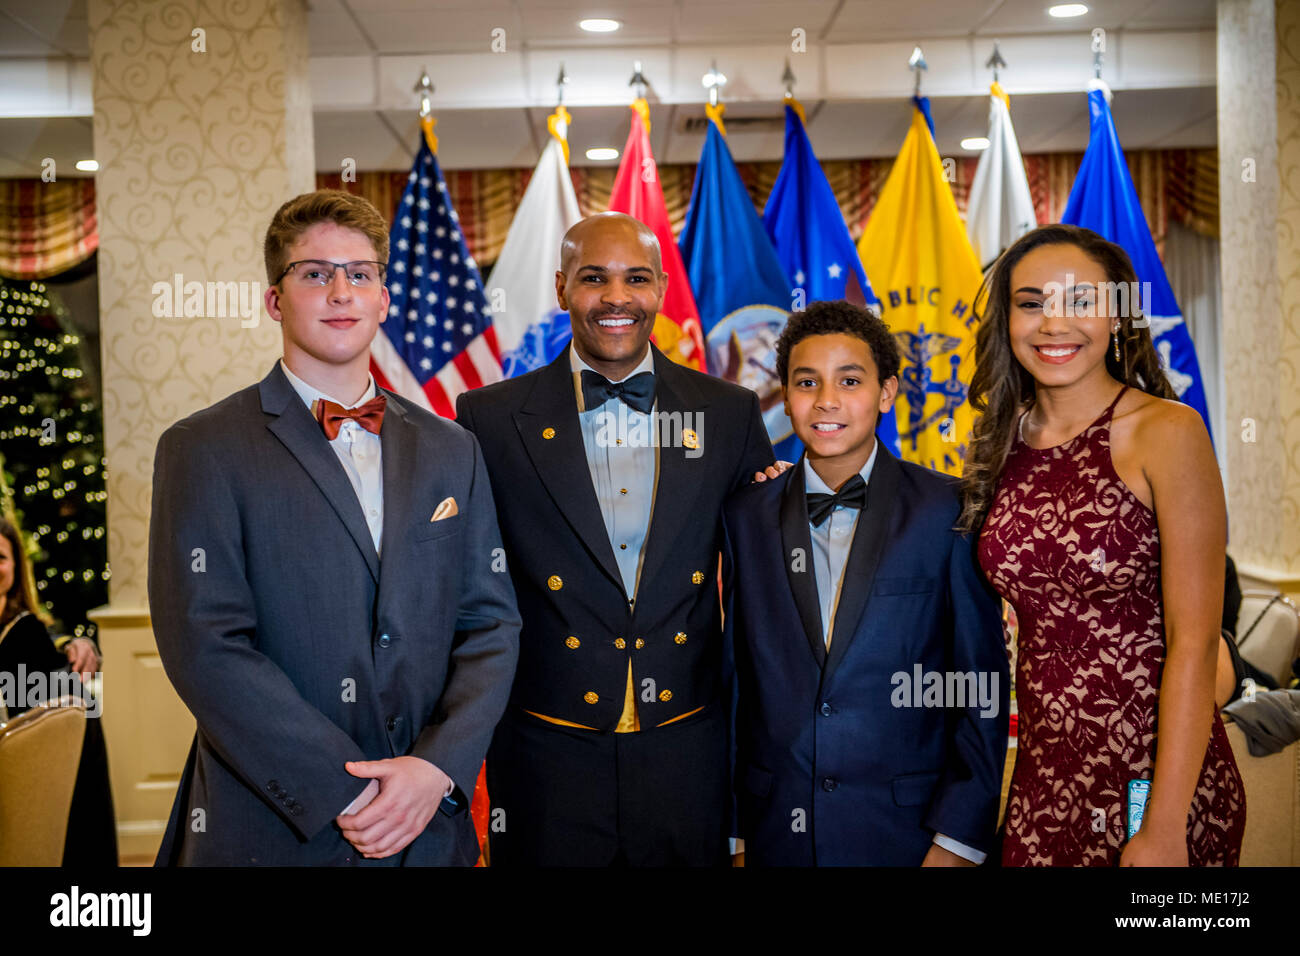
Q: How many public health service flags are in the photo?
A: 1